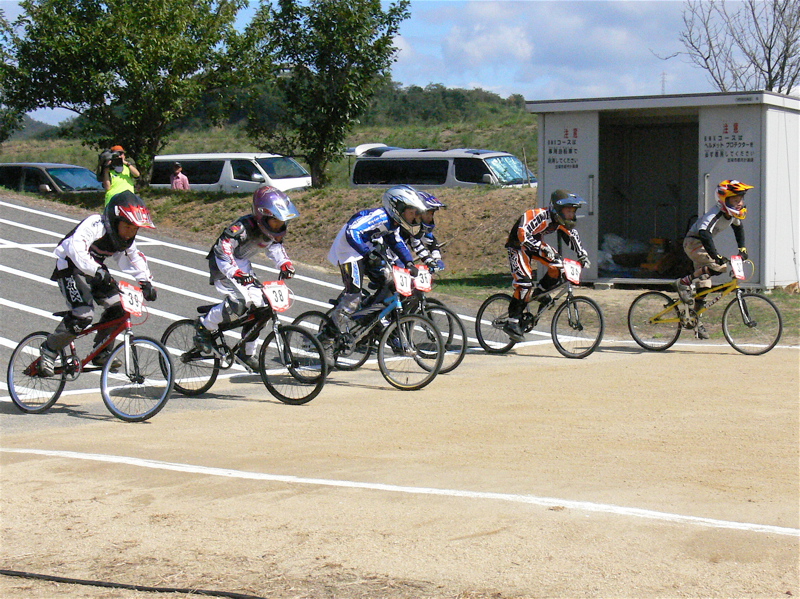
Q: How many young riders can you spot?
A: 6